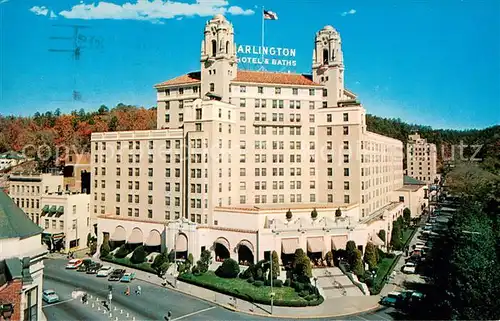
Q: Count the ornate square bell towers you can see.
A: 2